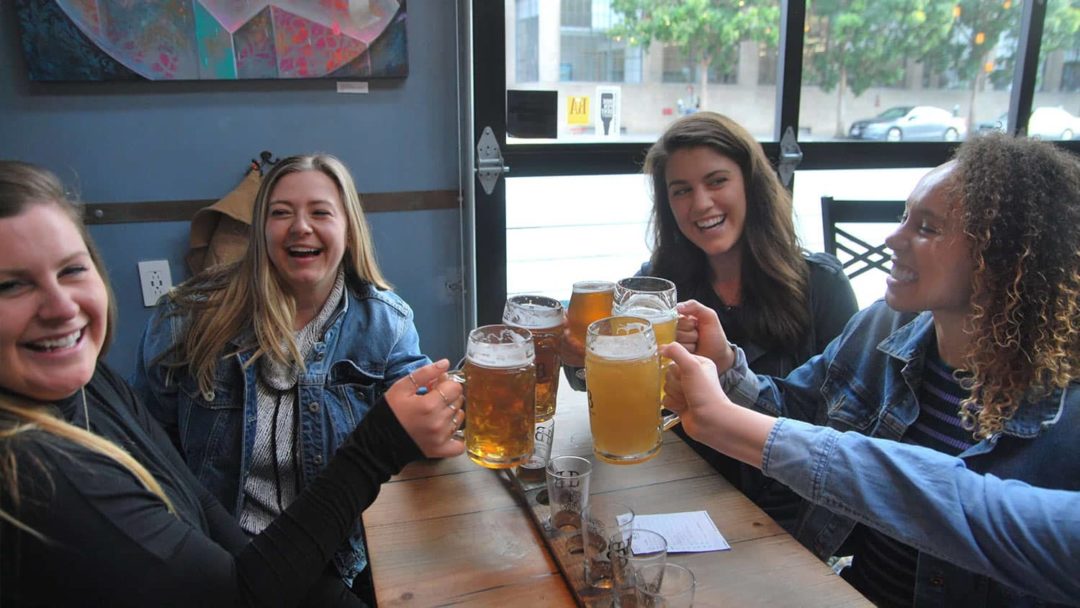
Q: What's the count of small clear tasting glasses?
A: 5